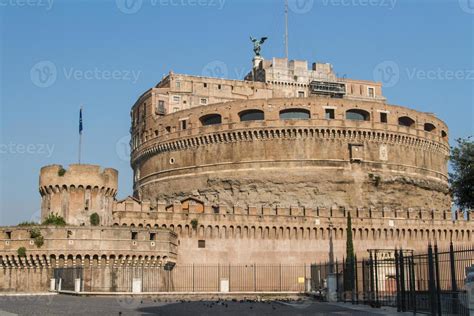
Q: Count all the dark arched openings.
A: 7